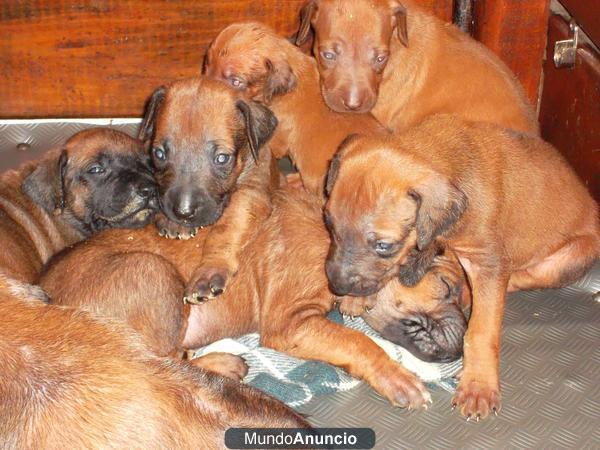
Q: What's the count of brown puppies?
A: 6